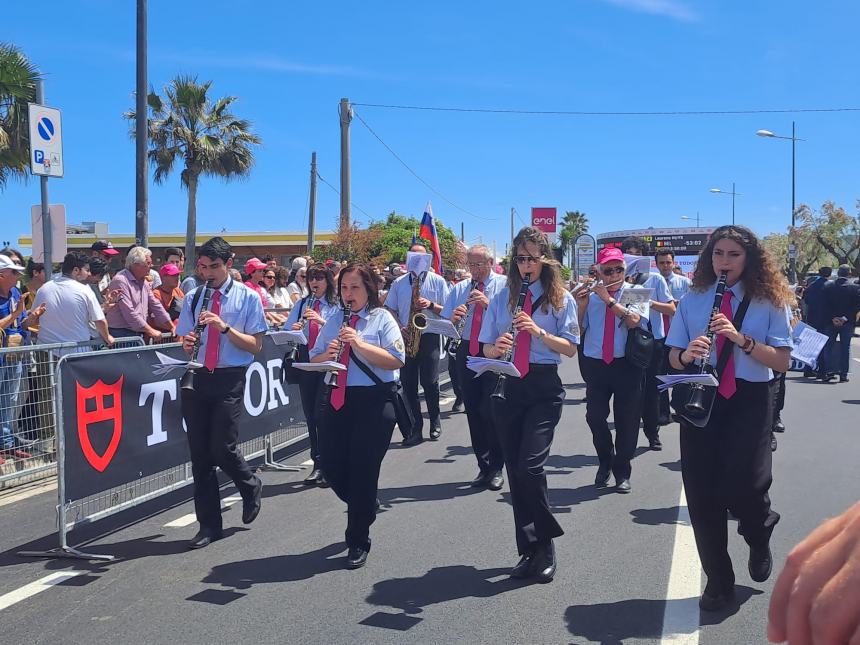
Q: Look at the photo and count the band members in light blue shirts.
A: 10